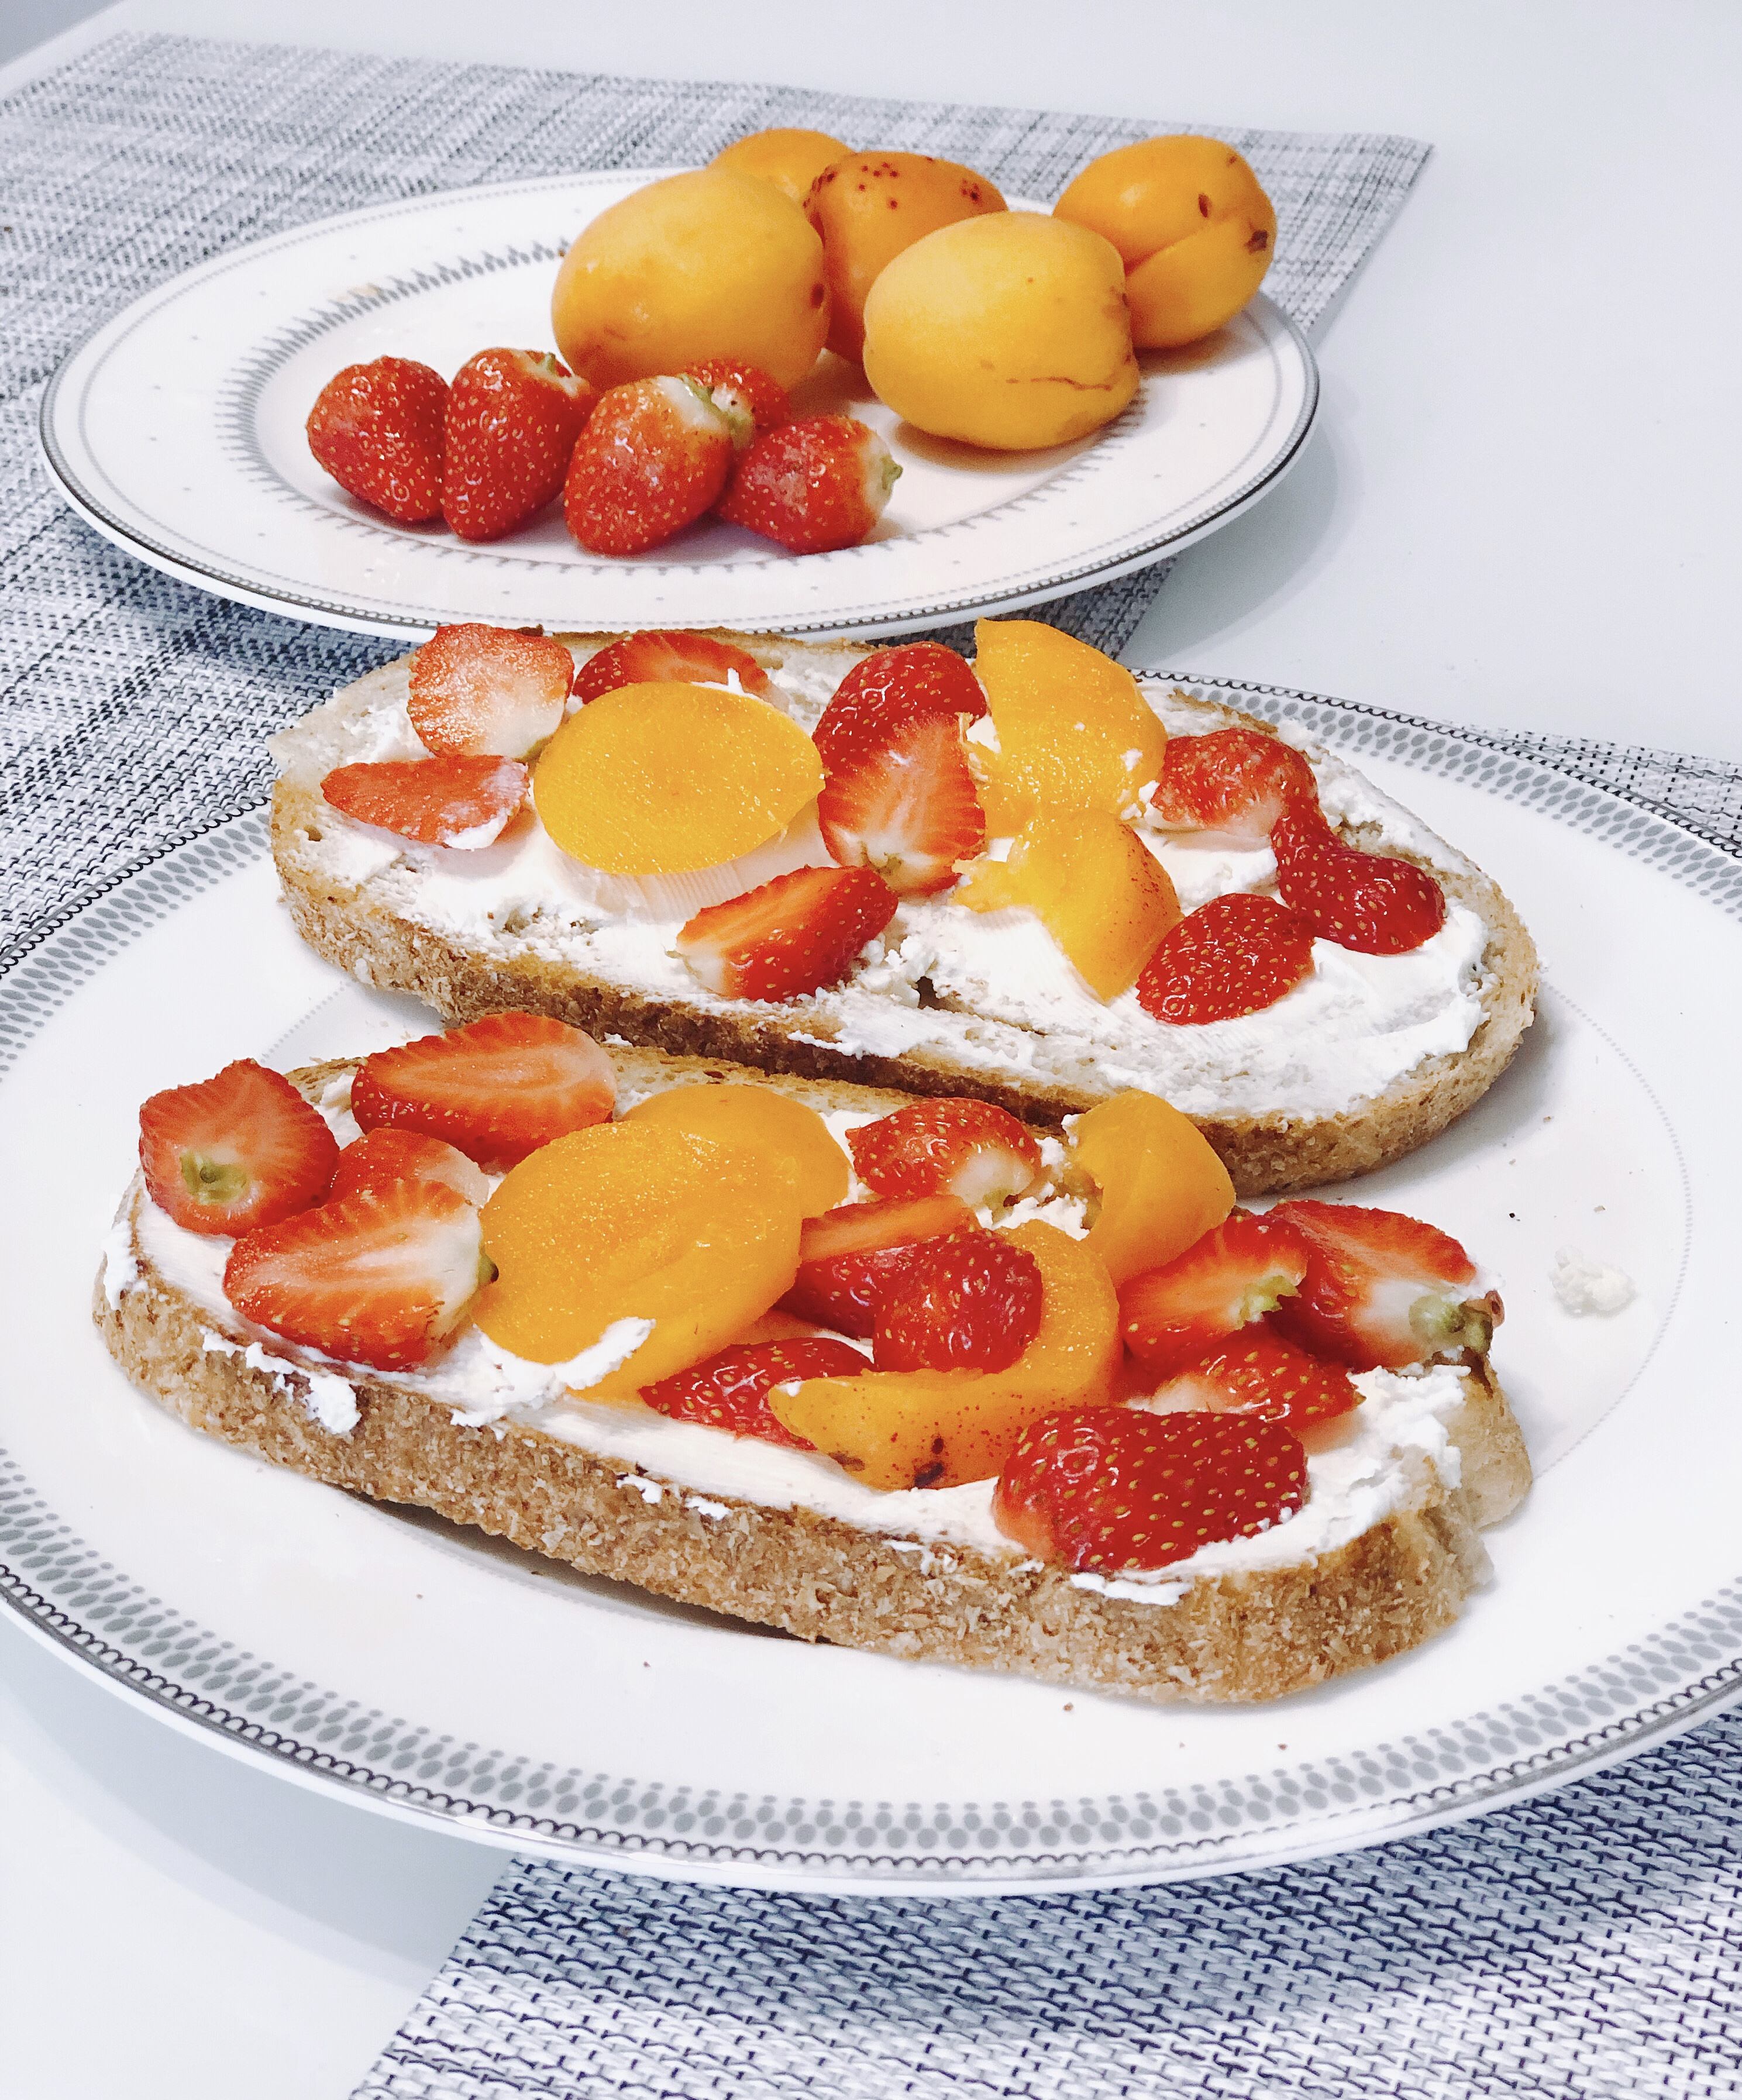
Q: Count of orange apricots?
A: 5